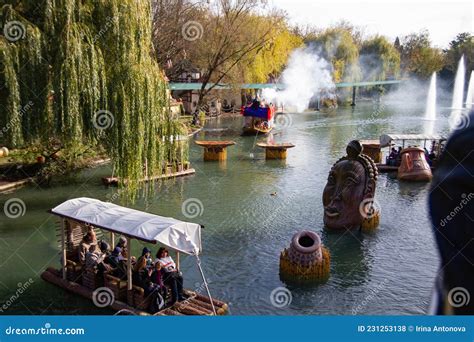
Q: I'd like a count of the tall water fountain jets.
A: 3